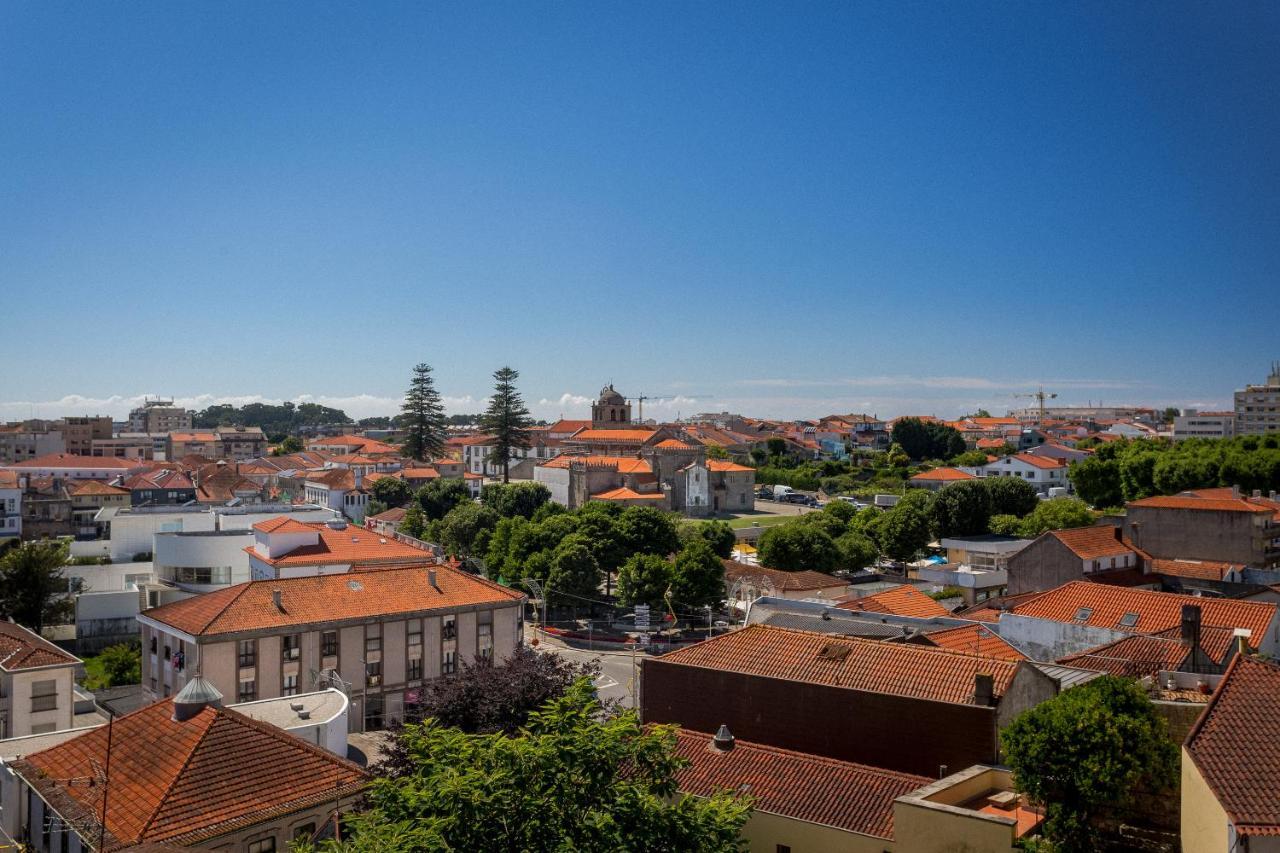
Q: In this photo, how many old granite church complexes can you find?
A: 1